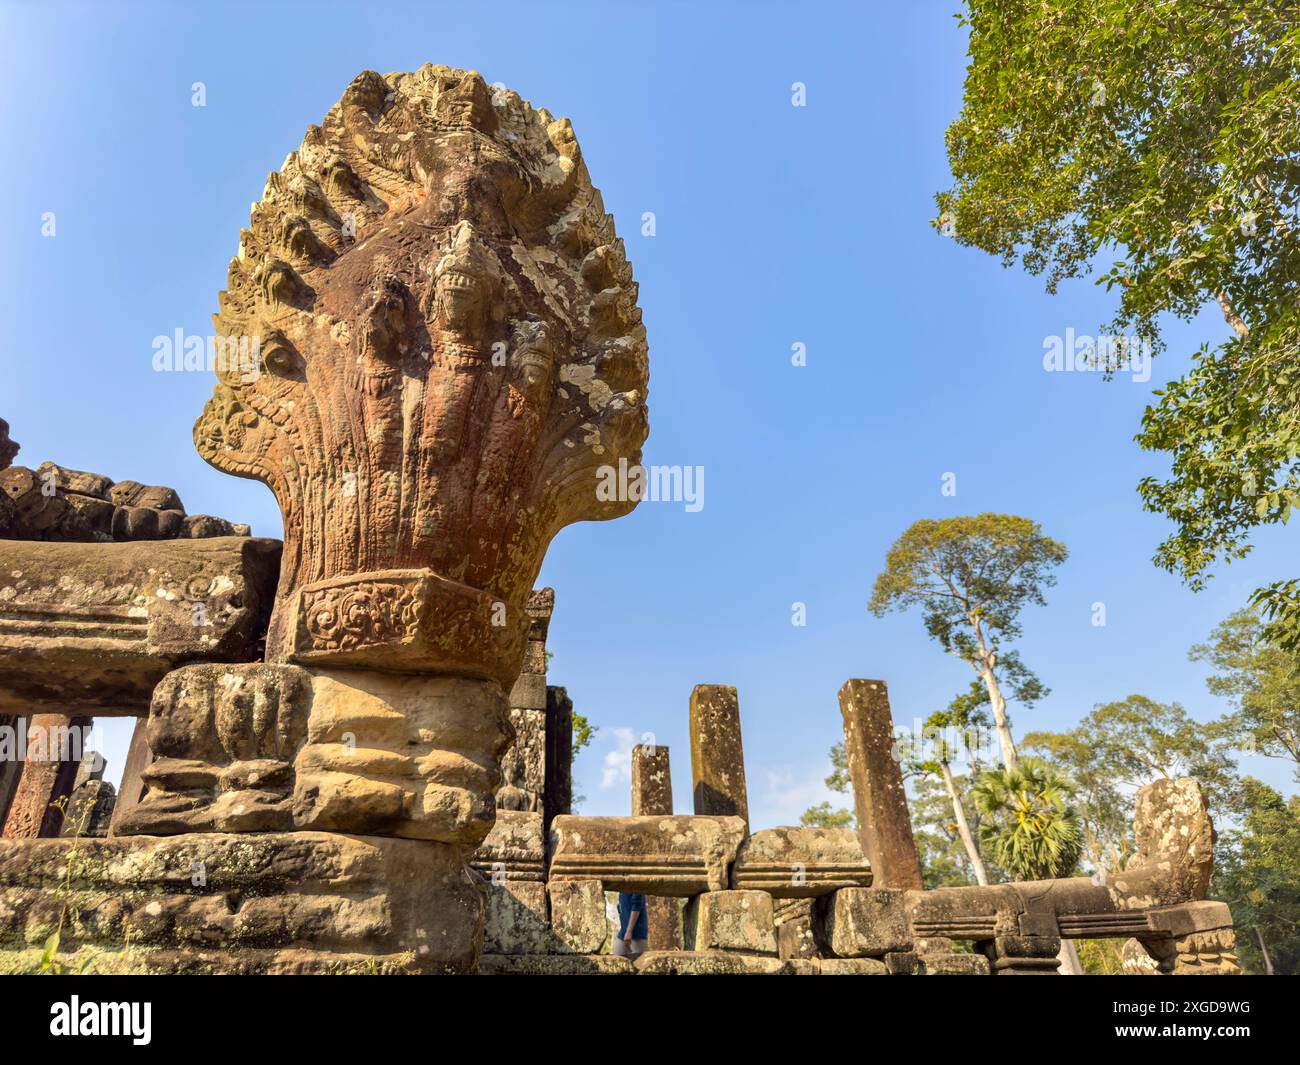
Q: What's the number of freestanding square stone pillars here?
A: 3